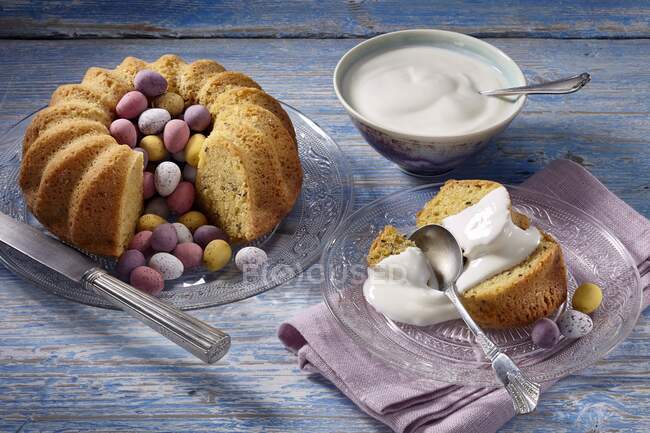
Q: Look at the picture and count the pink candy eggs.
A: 8